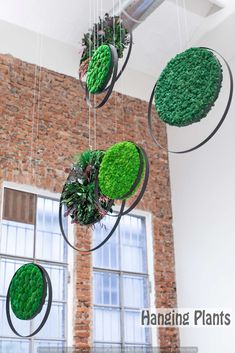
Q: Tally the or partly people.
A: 0